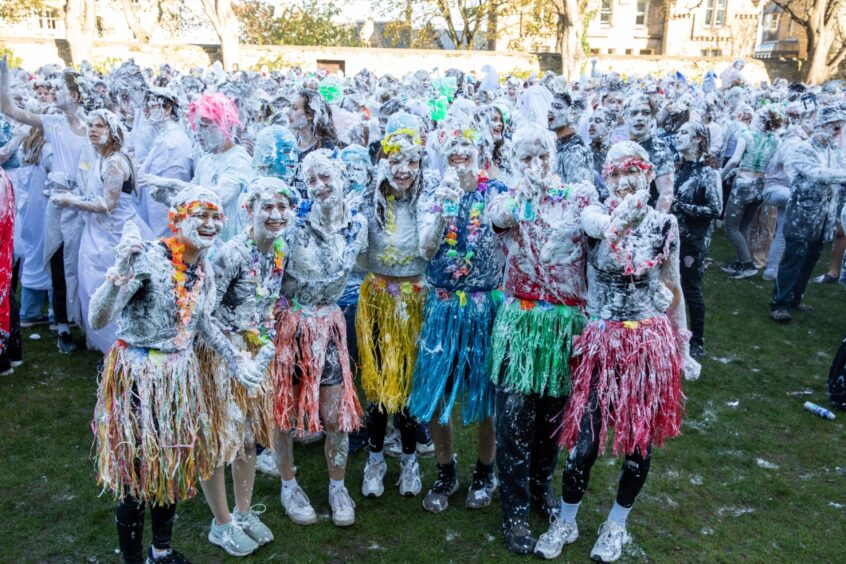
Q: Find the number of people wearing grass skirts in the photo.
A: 7